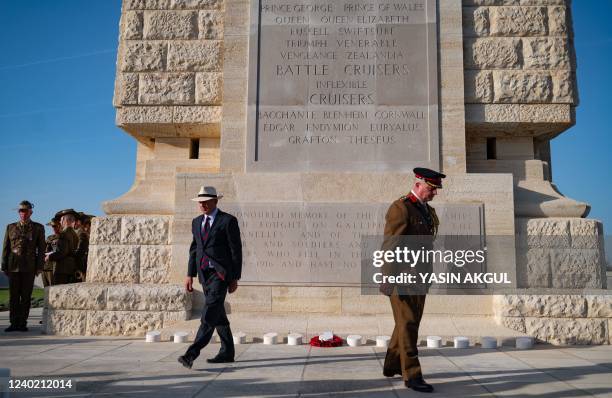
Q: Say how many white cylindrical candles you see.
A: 11